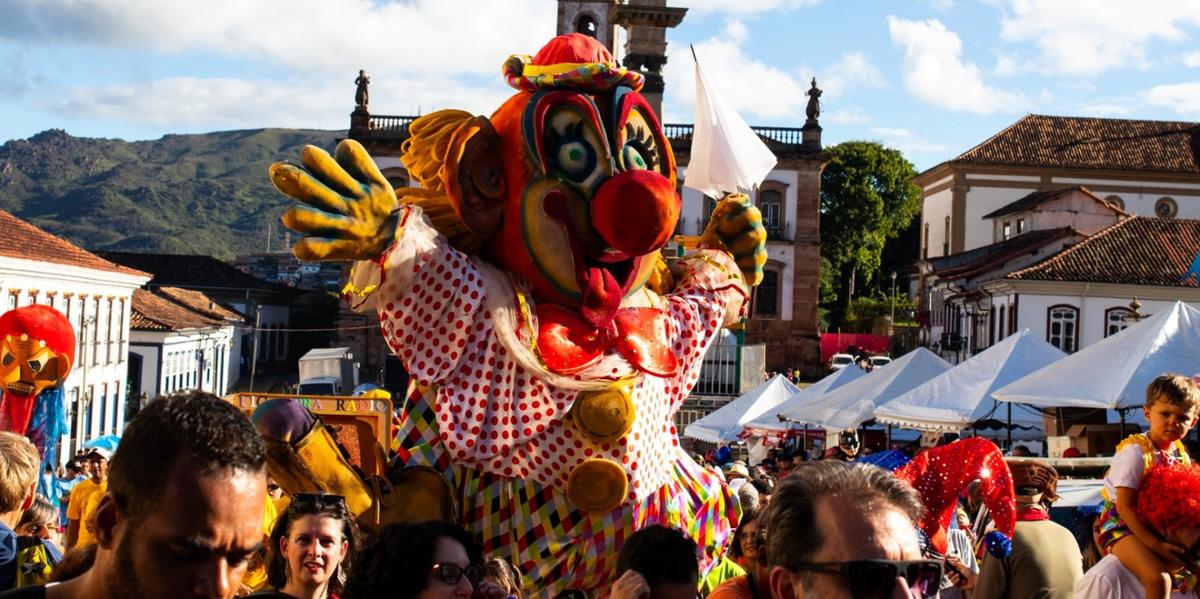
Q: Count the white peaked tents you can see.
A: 5